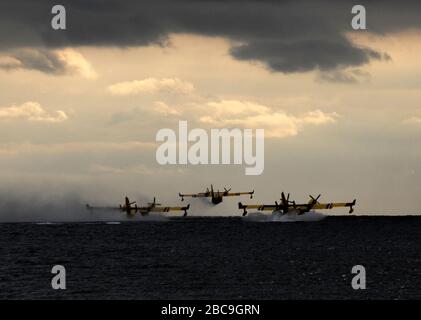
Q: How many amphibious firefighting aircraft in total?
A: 3